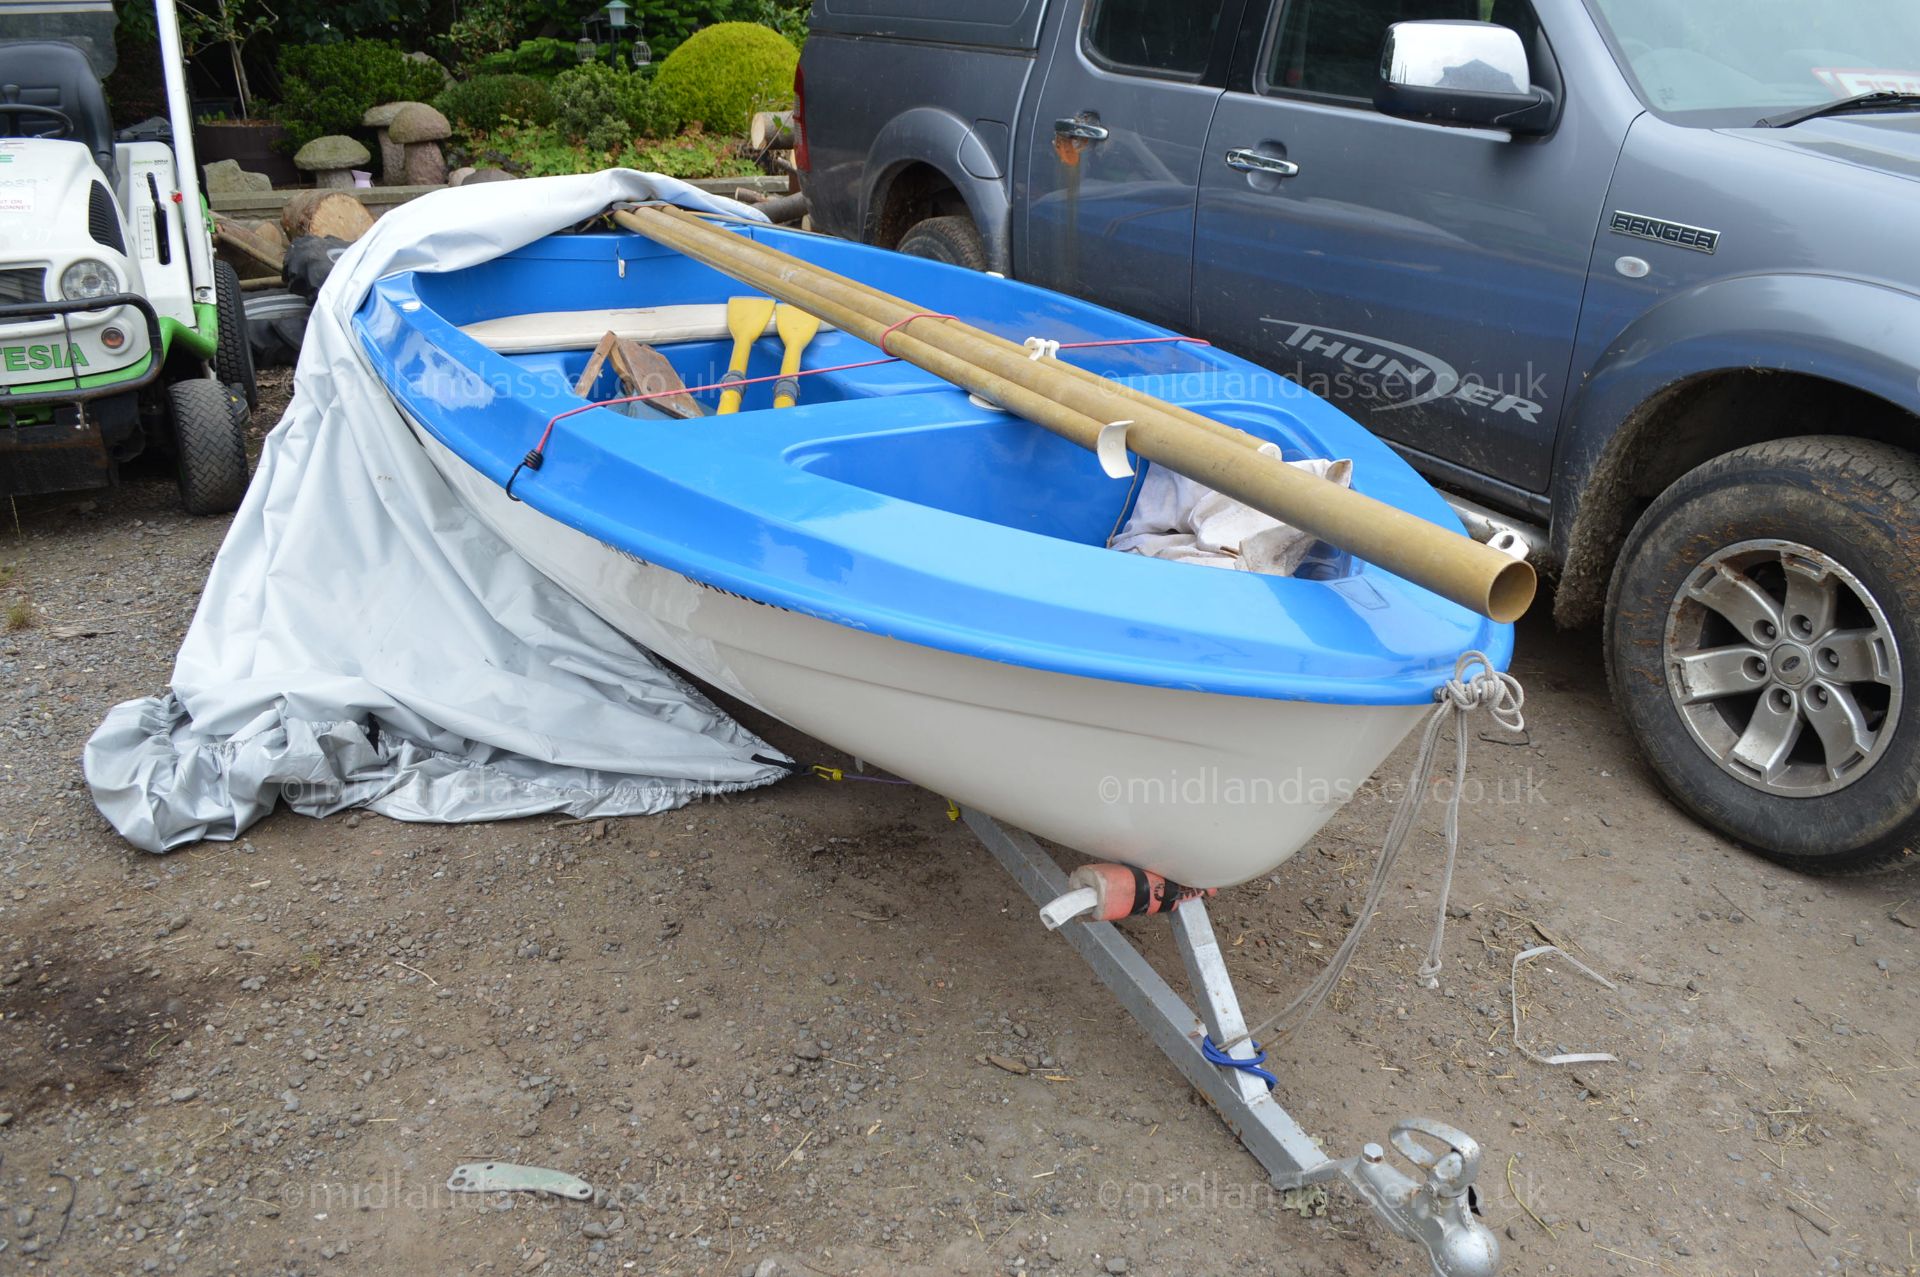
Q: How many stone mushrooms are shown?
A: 3